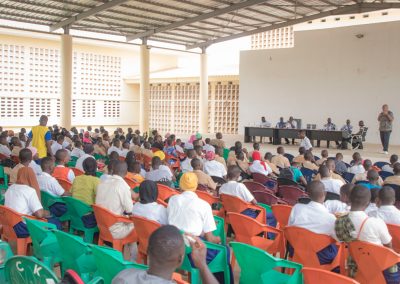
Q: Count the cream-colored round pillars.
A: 3